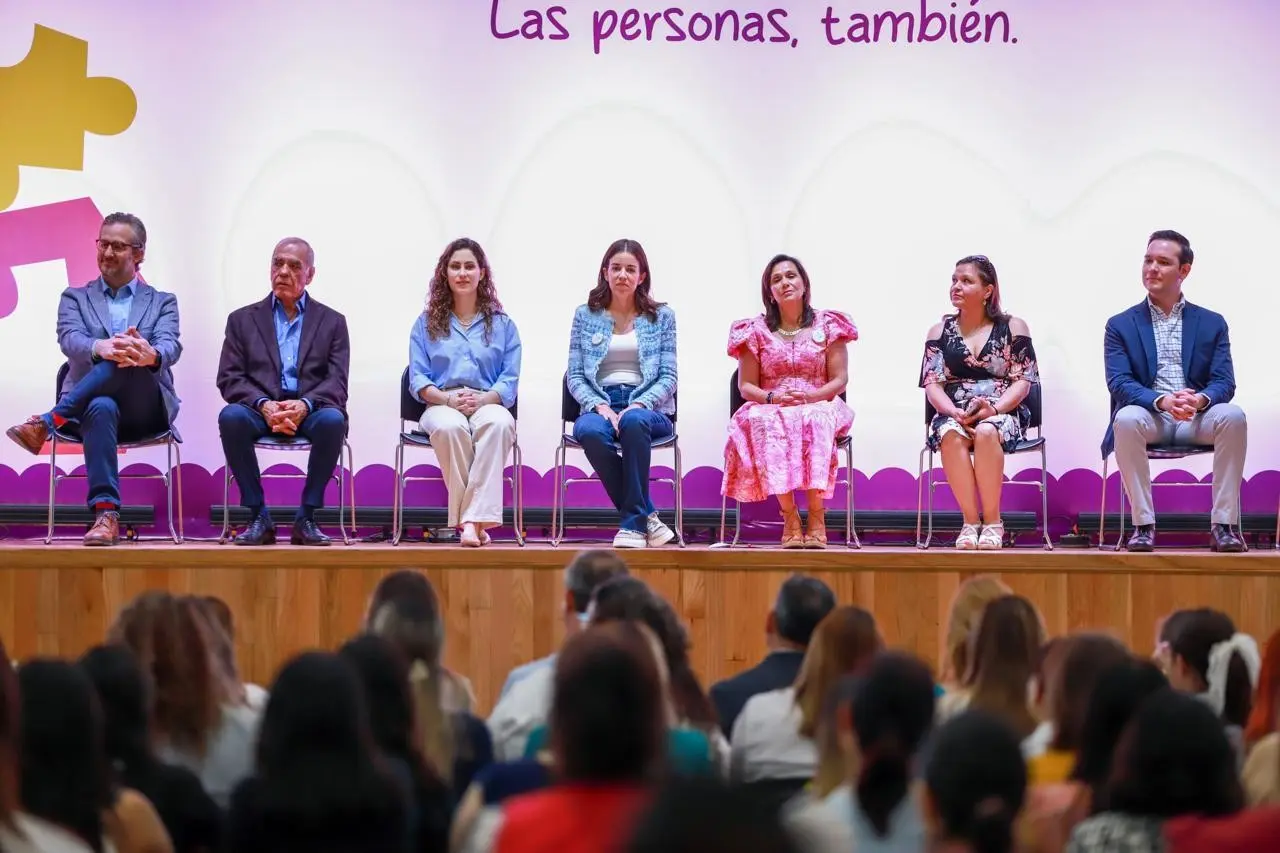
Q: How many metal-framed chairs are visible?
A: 7